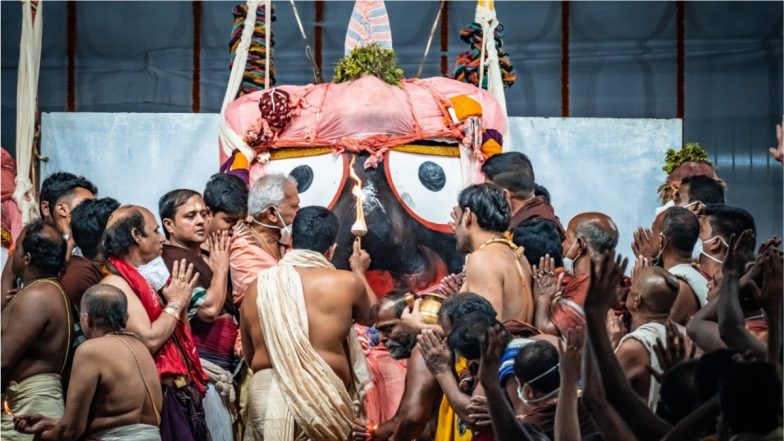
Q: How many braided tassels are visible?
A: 2